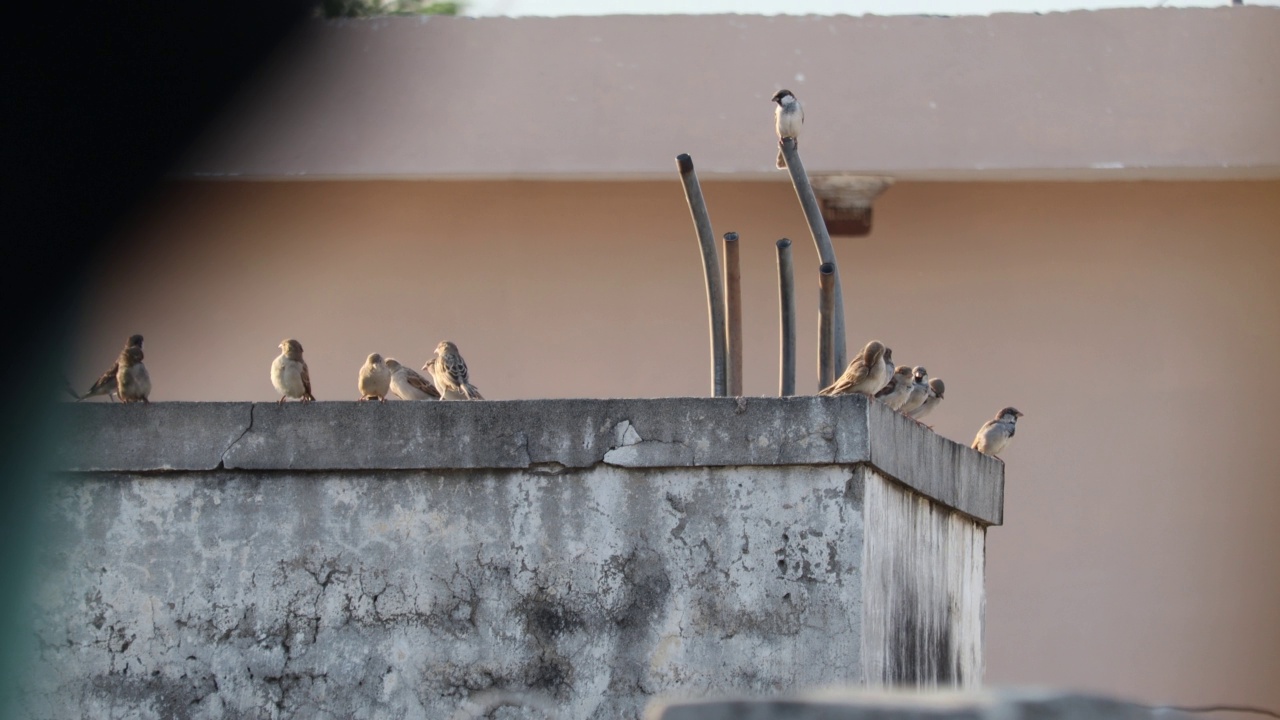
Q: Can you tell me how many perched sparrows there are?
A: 14